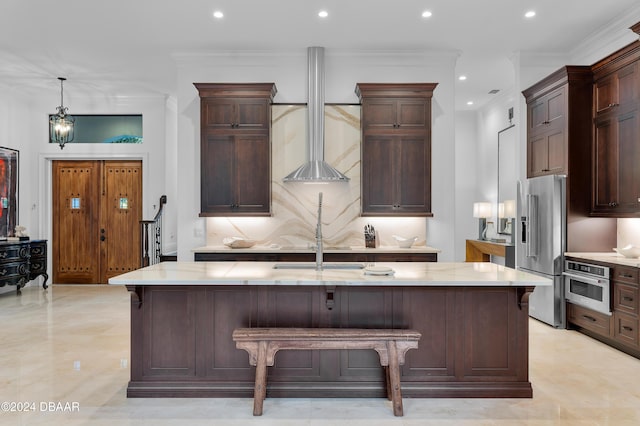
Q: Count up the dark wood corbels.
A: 3